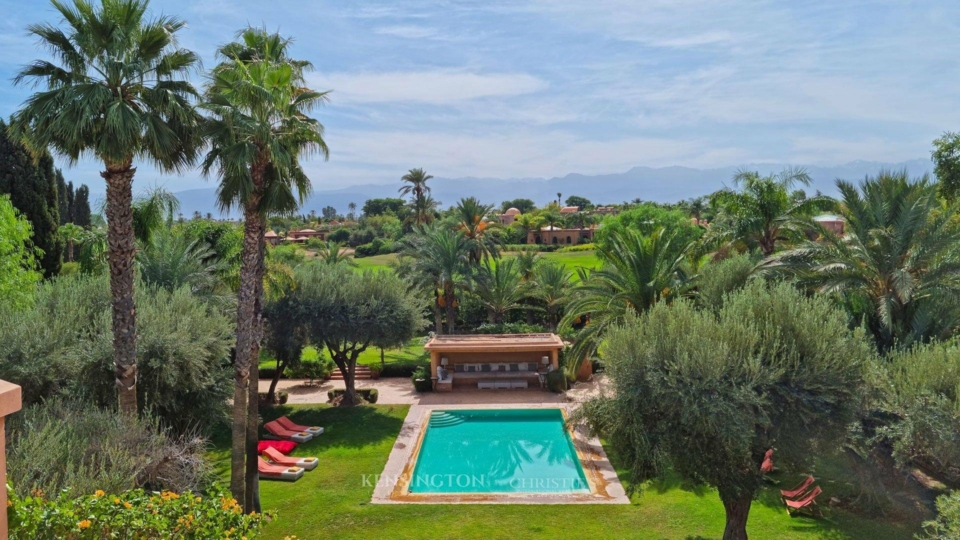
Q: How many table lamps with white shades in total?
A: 2